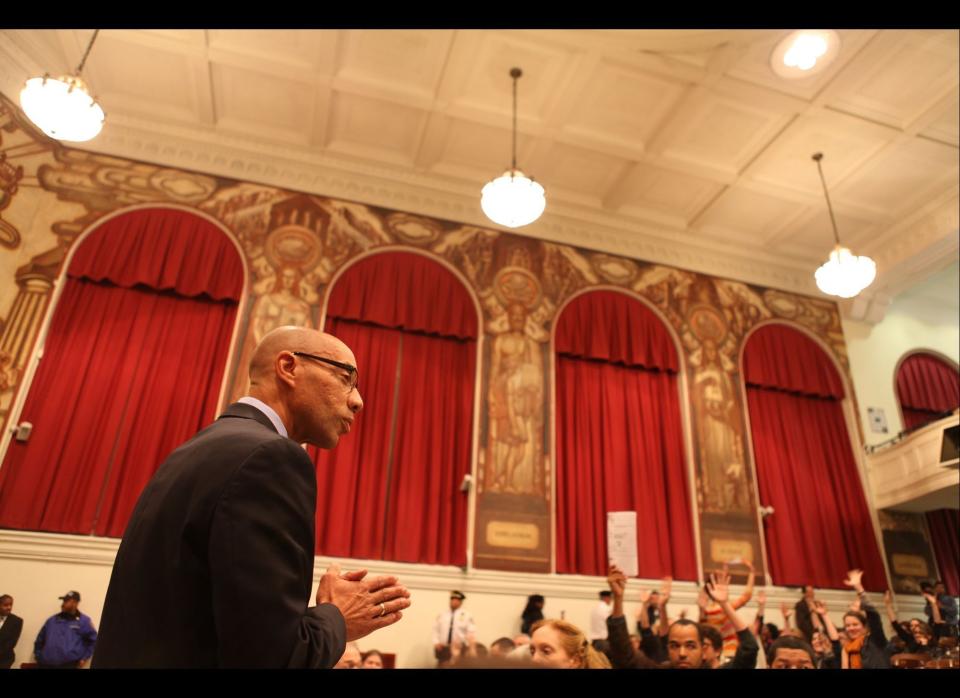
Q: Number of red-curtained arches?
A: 5